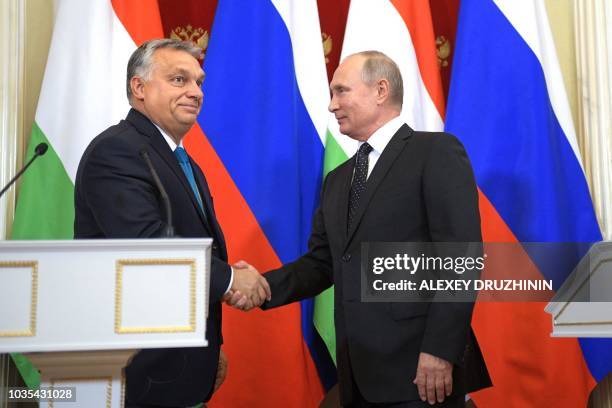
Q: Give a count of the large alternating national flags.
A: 4